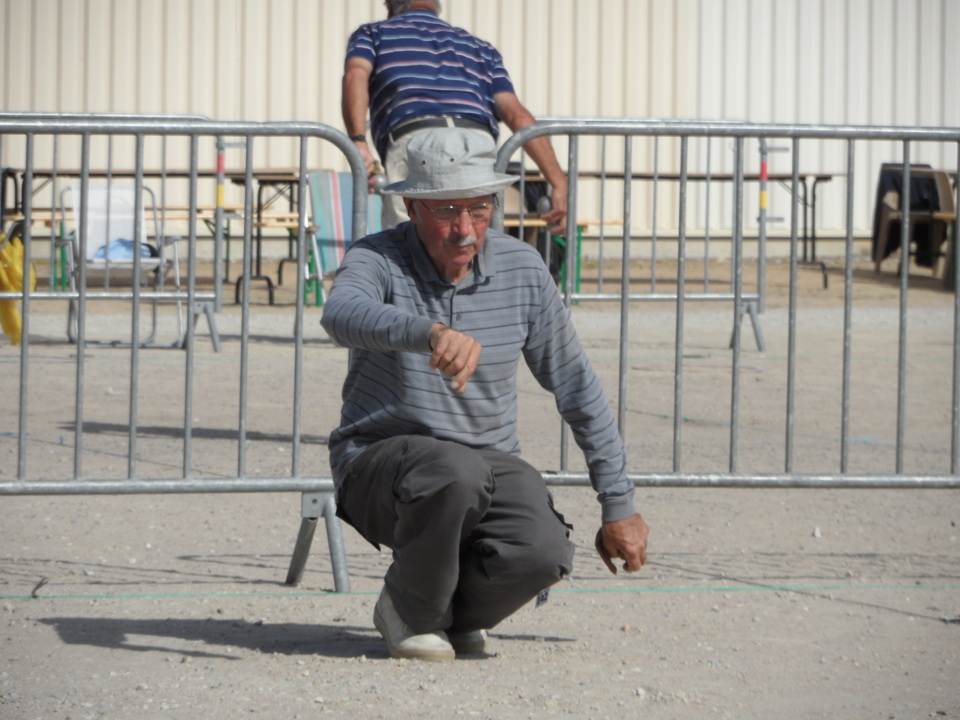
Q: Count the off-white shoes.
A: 2